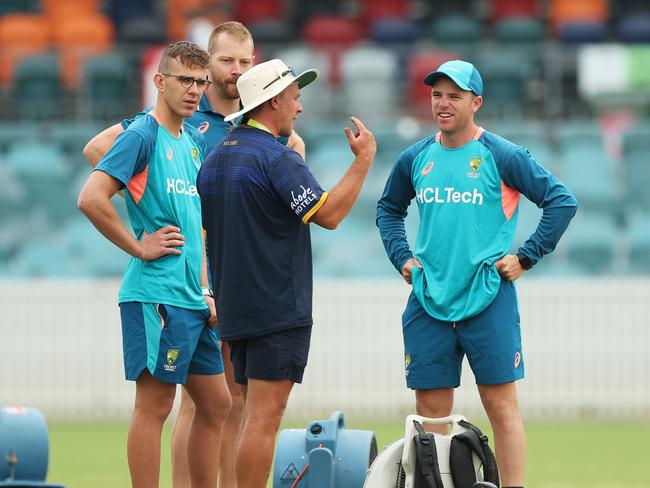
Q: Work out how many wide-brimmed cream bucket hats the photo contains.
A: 1